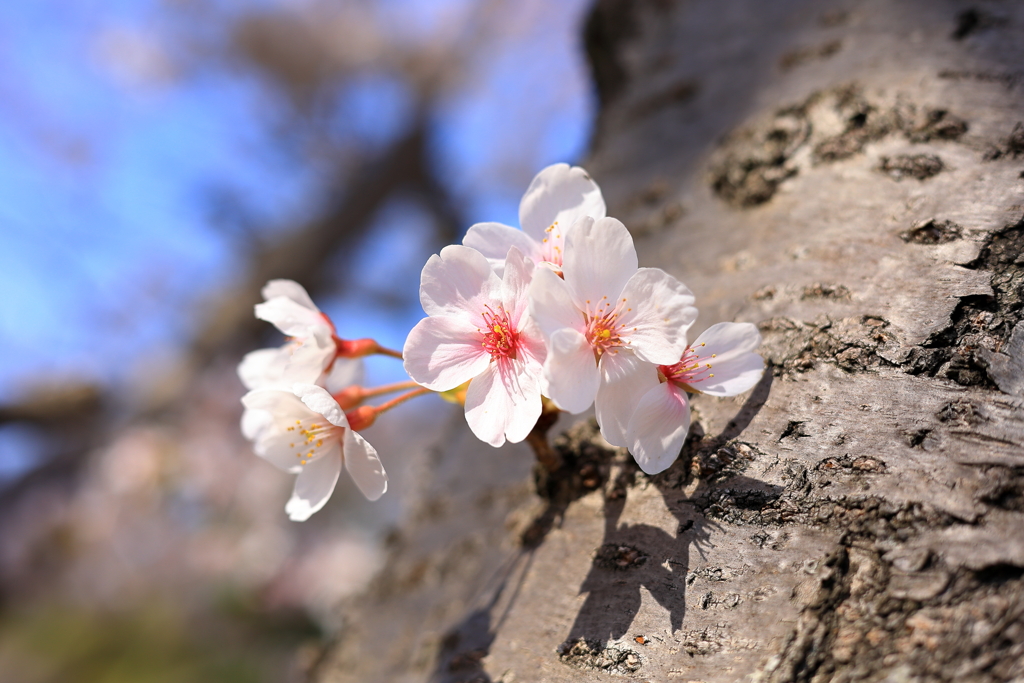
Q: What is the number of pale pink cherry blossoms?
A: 6